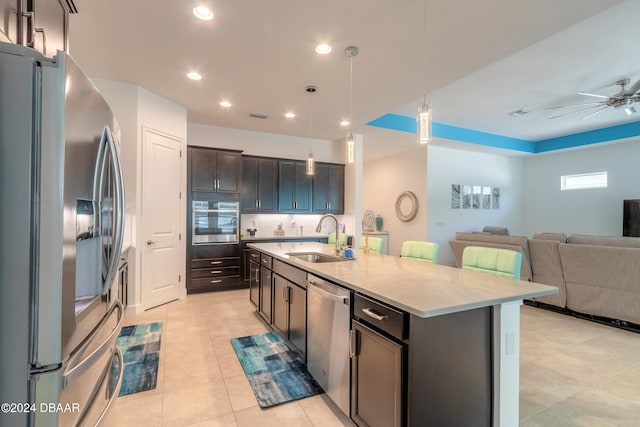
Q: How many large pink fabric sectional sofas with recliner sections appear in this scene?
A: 0